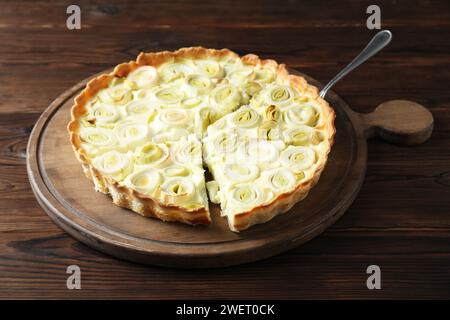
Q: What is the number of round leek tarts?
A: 1